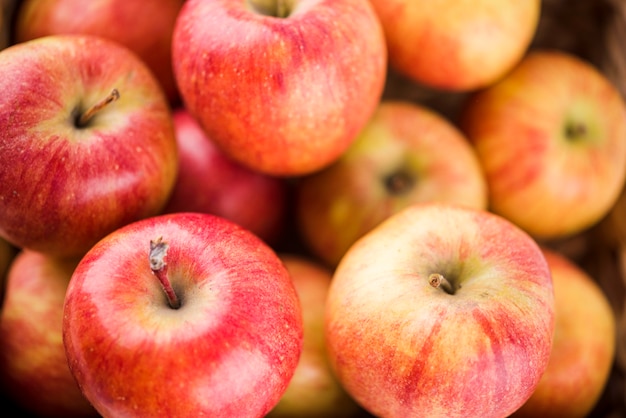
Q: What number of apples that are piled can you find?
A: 12